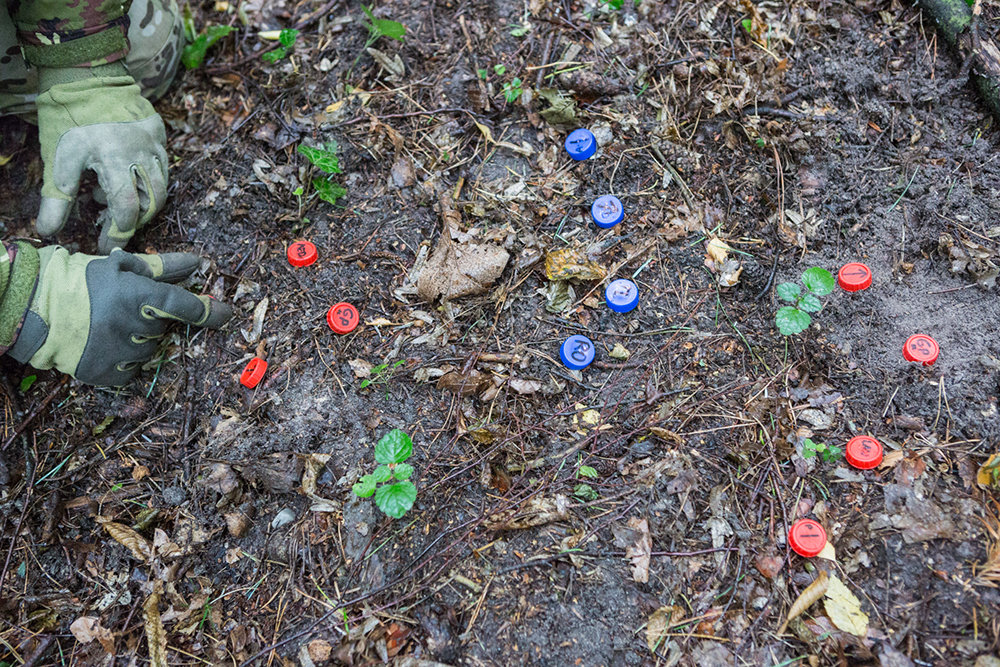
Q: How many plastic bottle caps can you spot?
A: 11